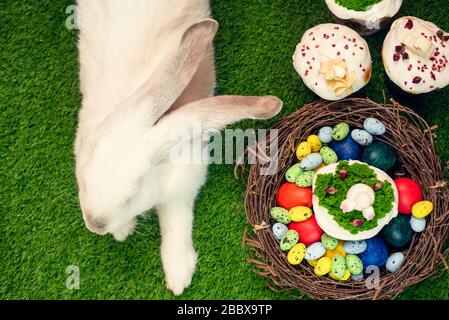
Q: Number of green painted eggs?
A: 11